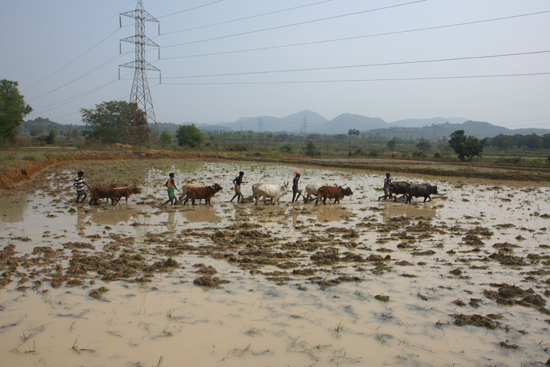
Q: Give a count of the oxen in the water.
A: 10